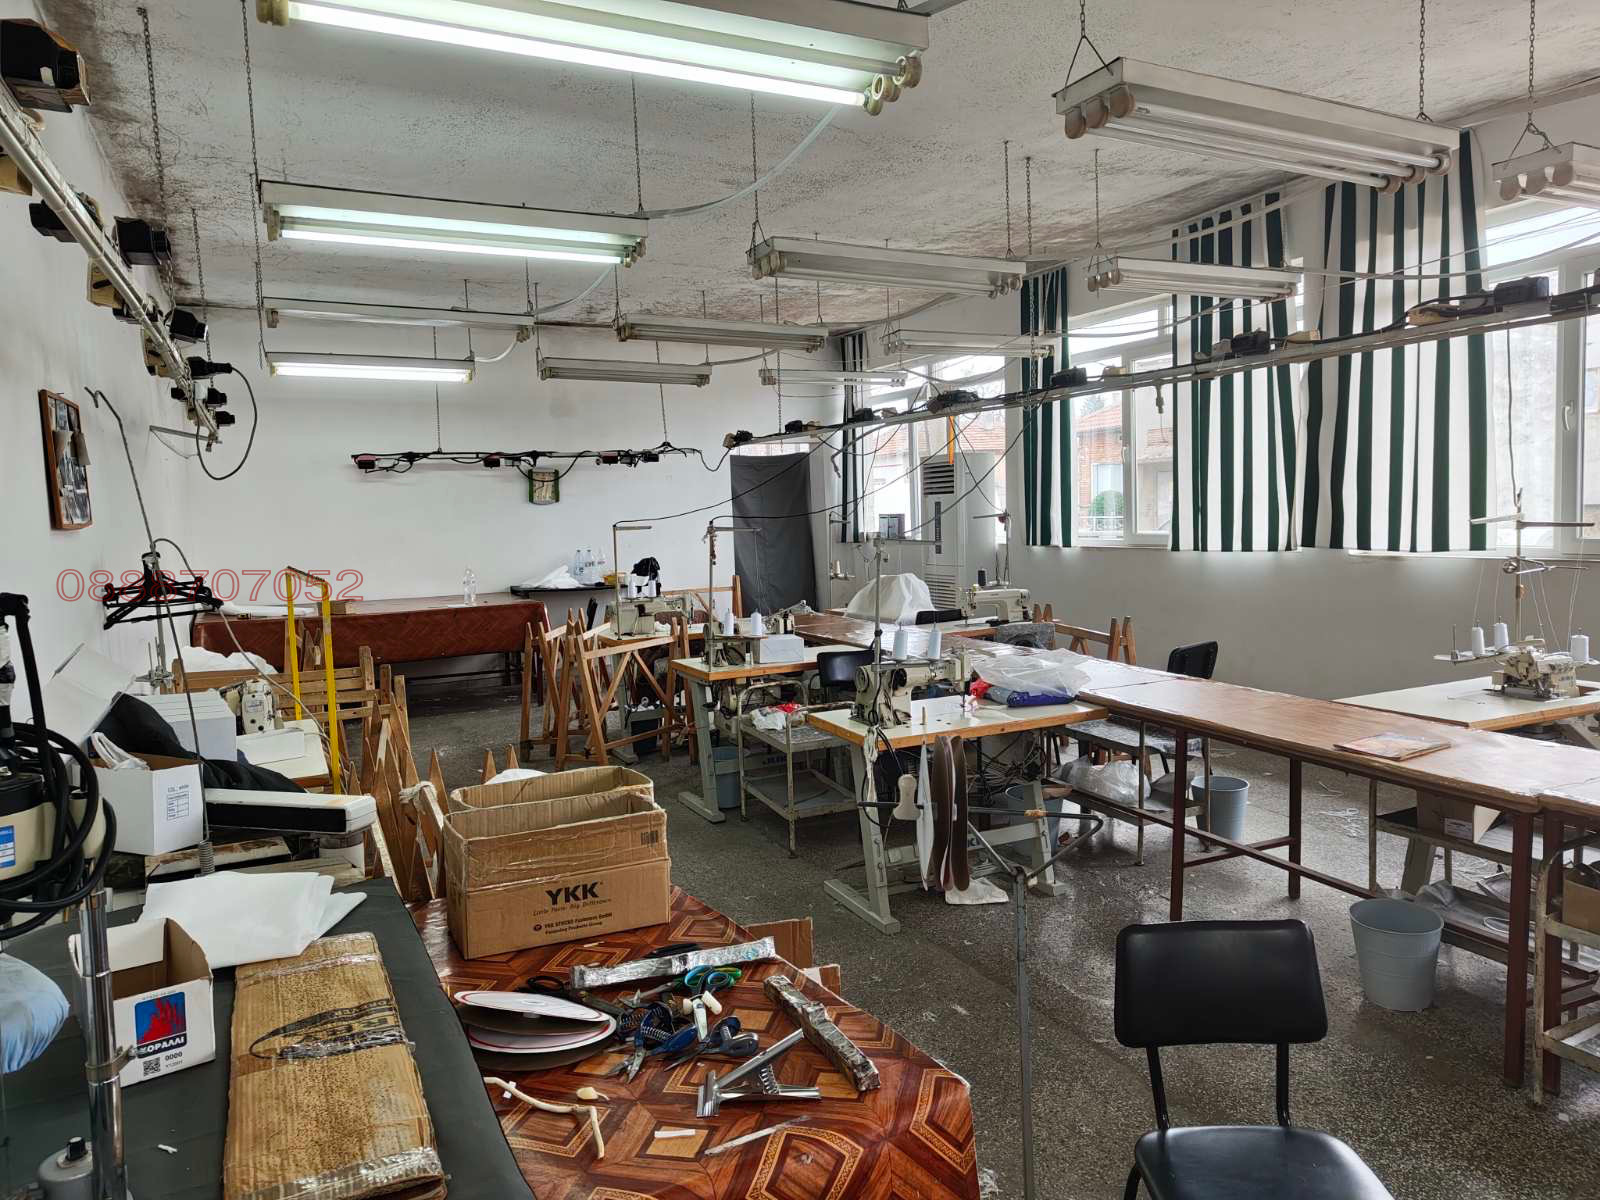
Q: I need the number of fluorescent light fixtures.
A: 12